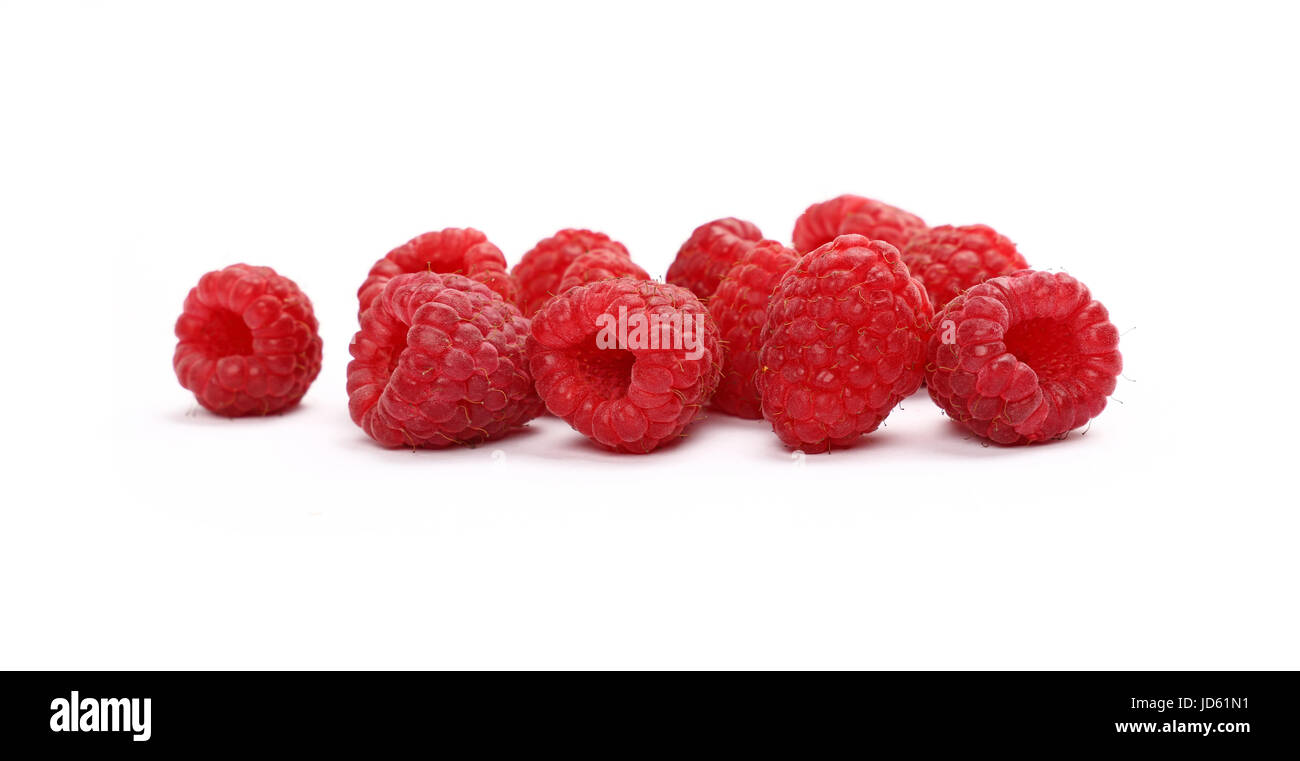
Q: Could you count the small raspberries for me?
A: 12